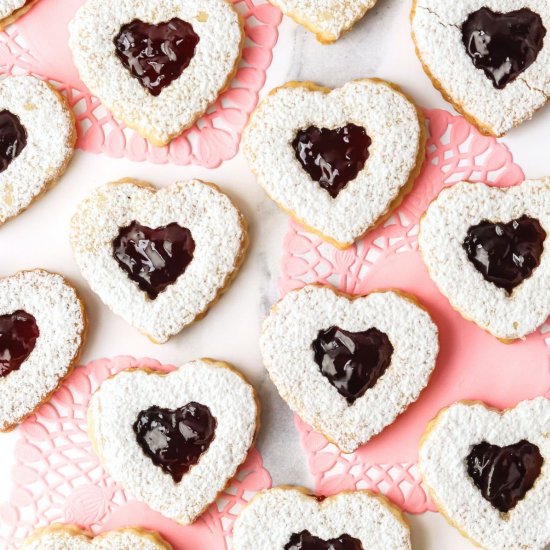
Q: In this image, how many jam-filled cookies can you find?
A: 11